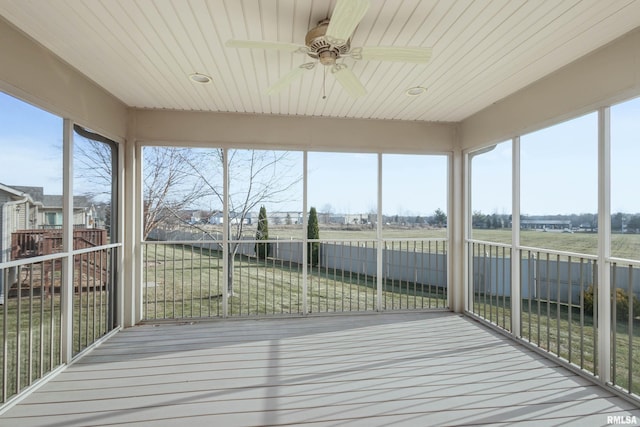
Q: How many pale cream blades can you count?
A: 5